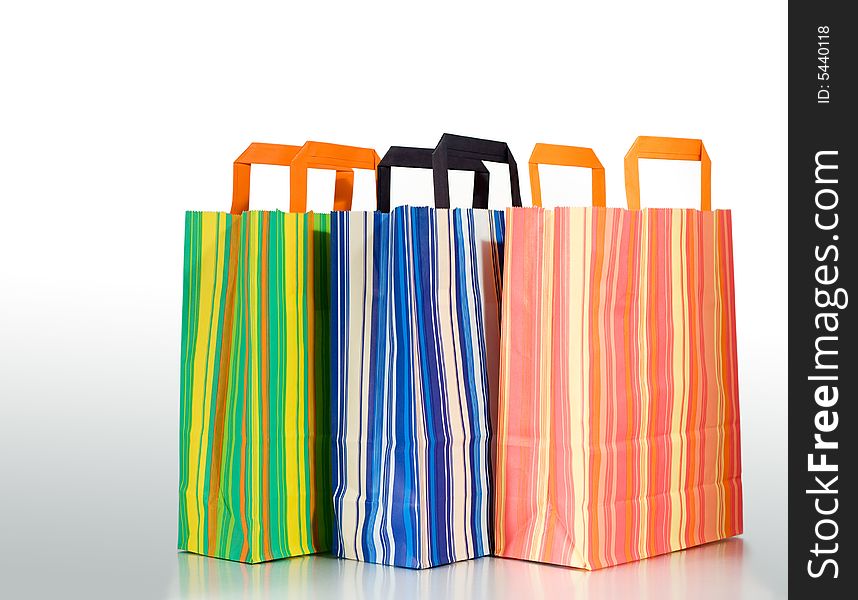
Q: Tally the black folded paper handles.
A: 2